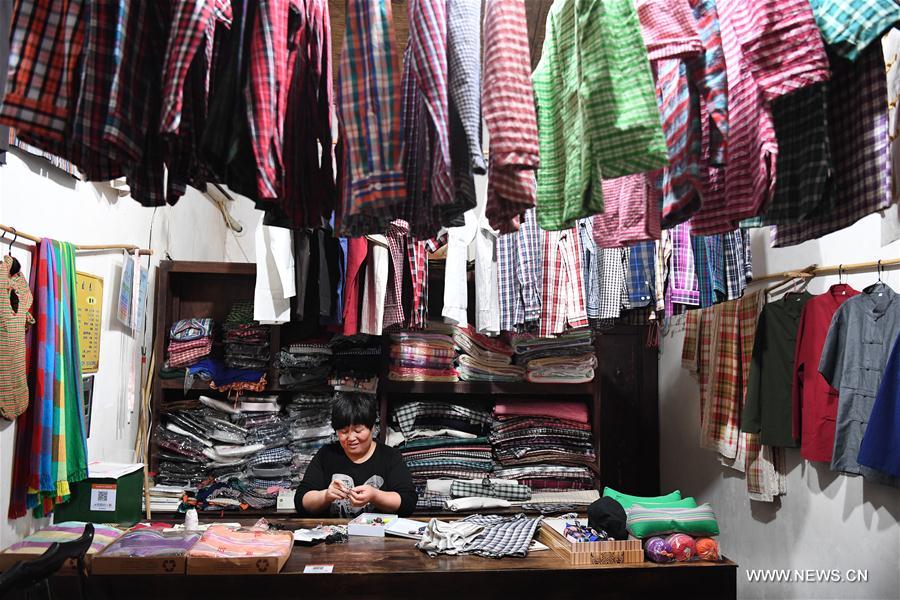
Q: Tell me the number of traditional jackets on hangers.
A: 4